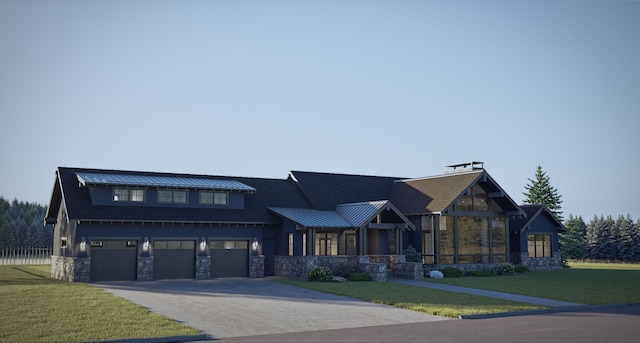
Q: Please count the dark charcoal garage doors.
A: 3